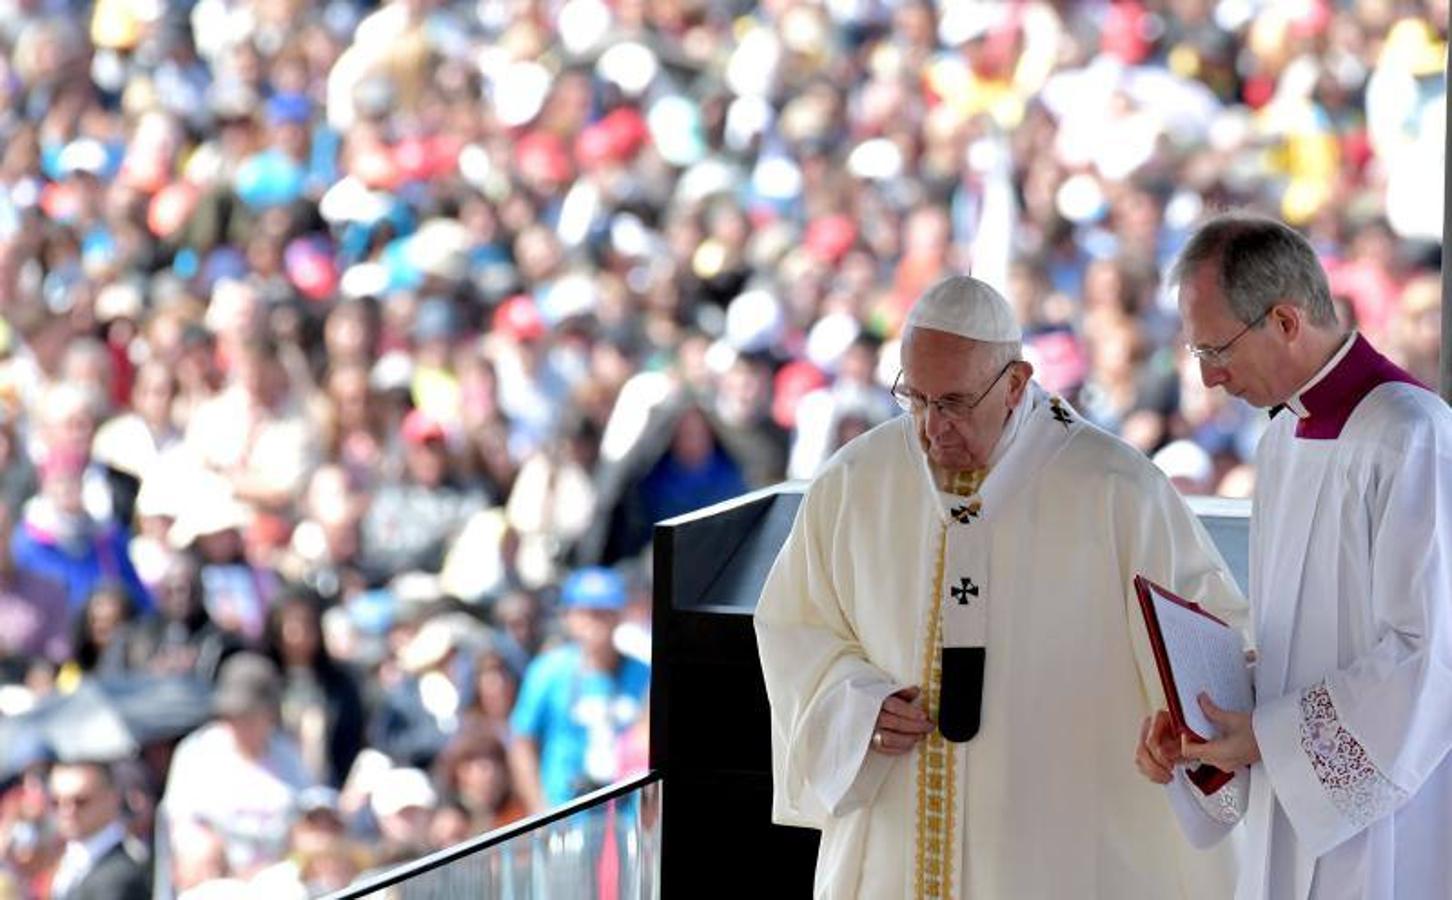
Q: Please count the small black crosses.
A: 3